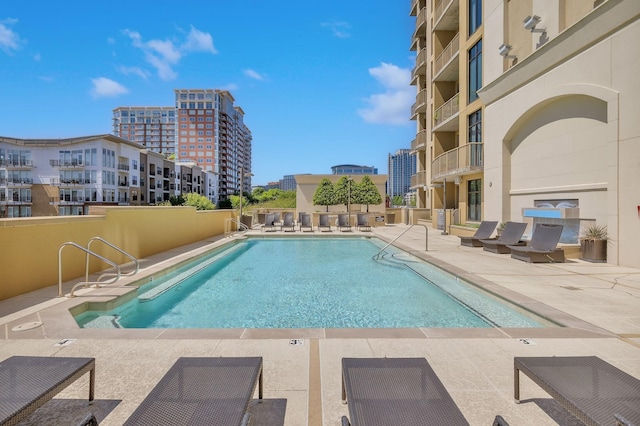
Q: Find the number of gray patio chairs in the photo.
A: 15